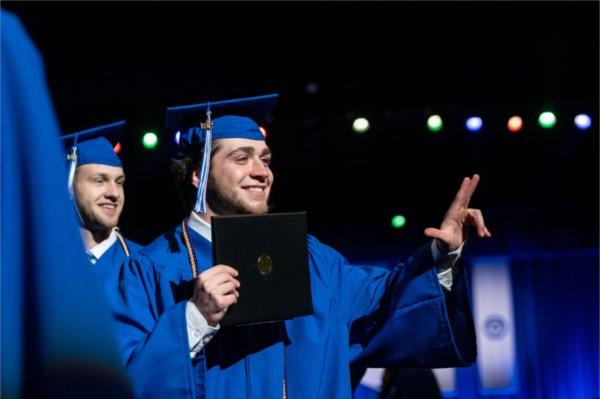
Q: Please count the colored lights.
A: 11